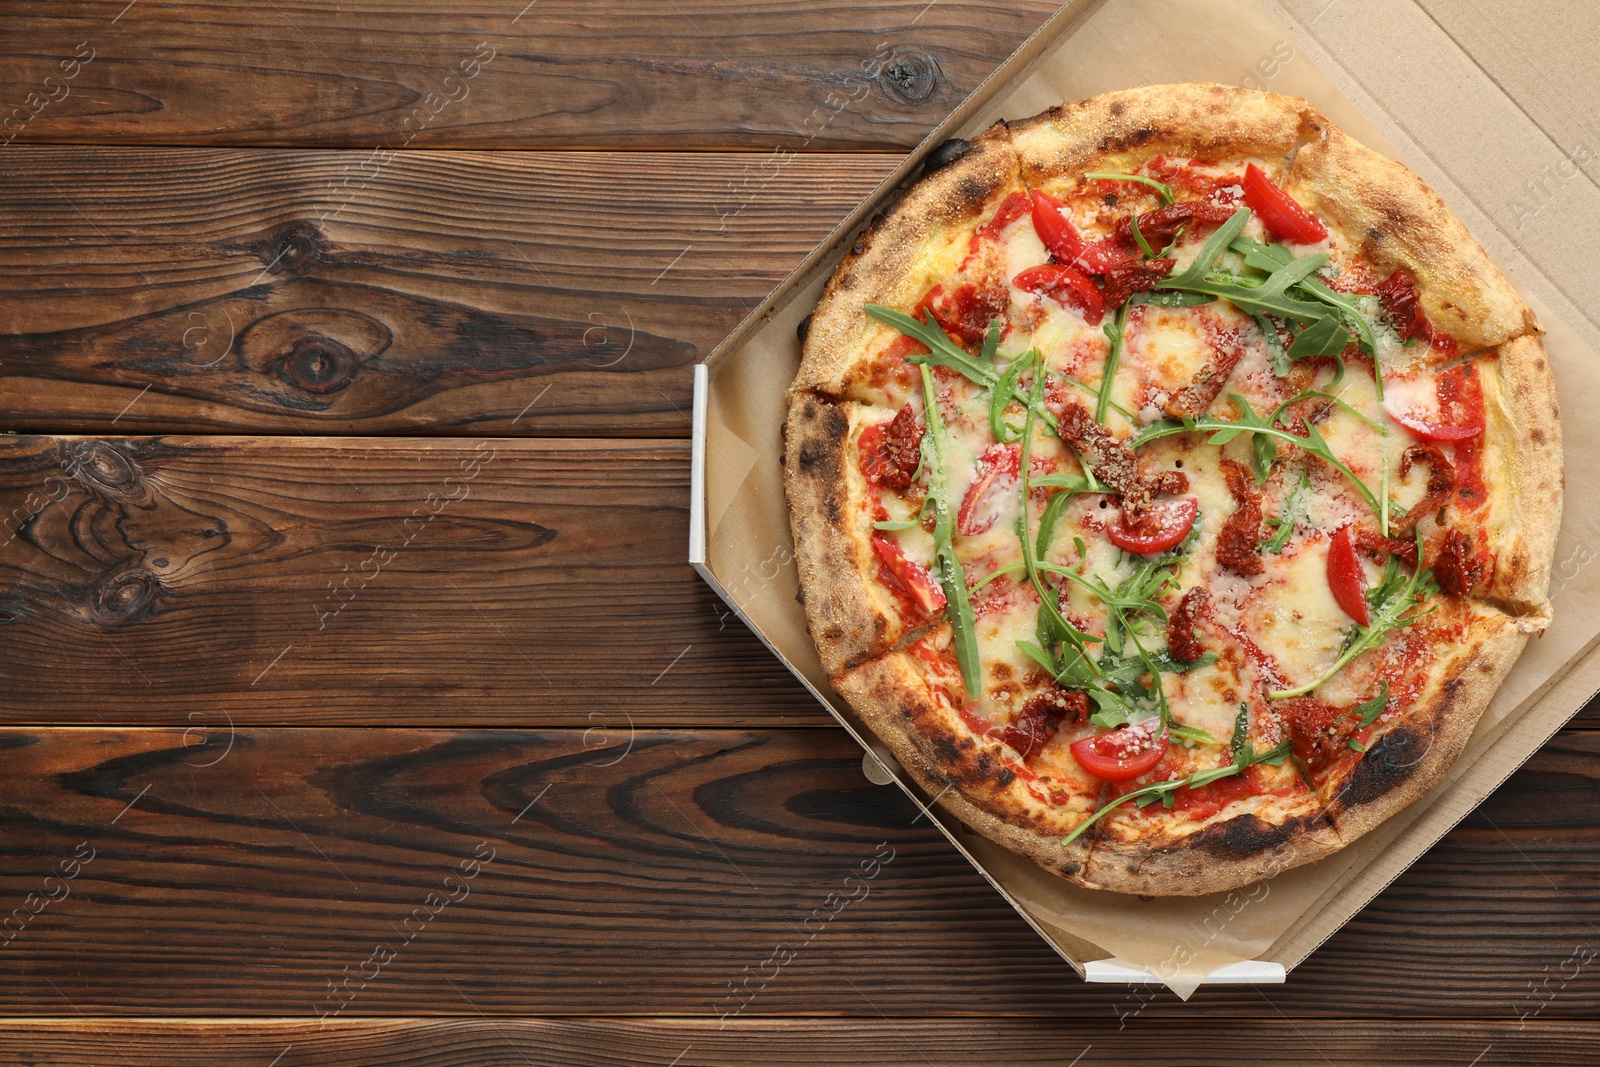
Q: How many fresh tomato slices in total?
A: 9